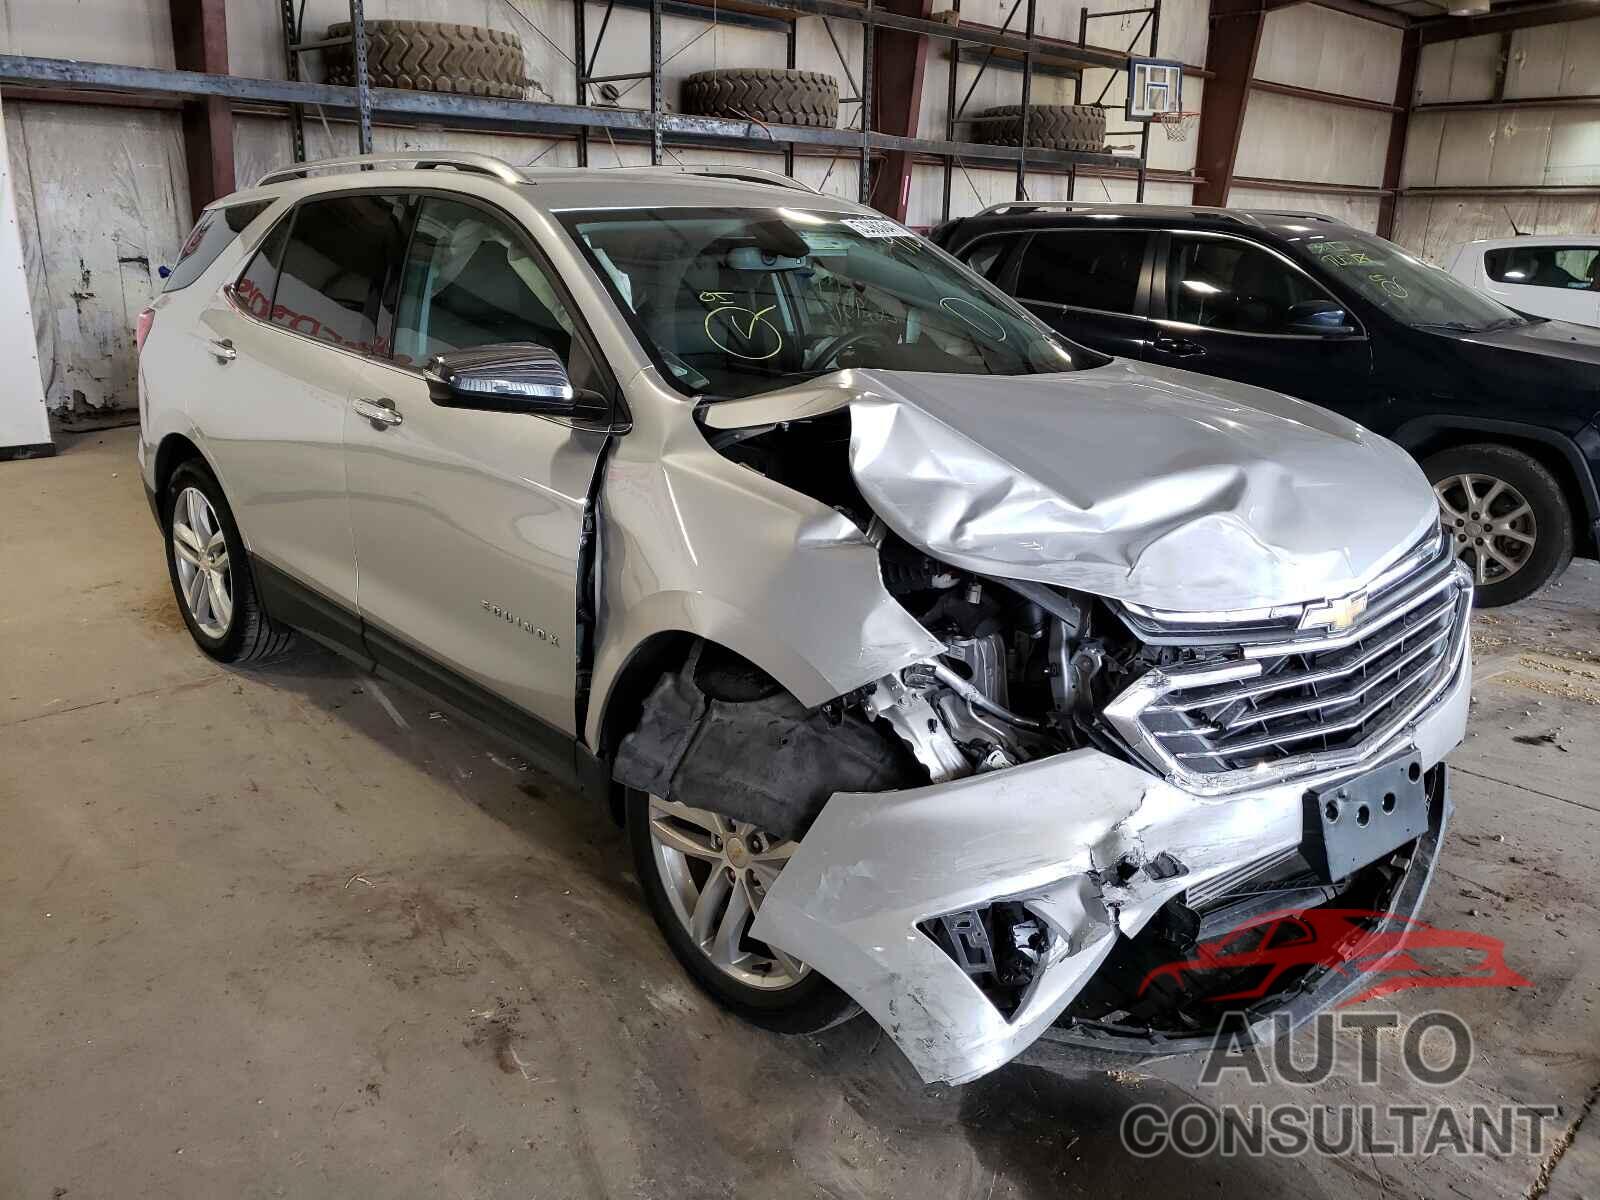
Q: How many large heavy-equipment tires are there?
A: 3